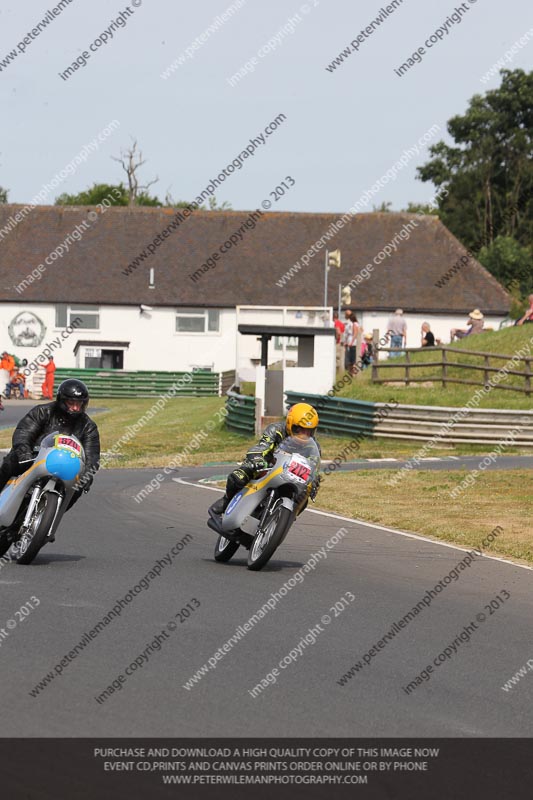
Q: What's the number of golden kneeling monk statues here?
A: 0